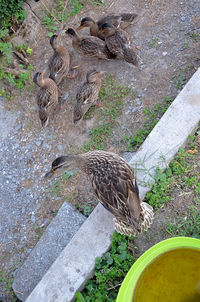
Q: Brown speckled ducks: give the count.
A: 7